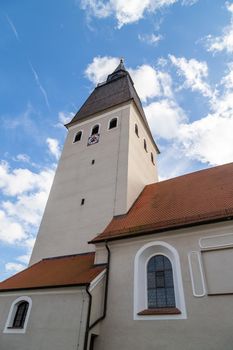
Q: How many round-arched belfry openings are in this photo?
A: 6